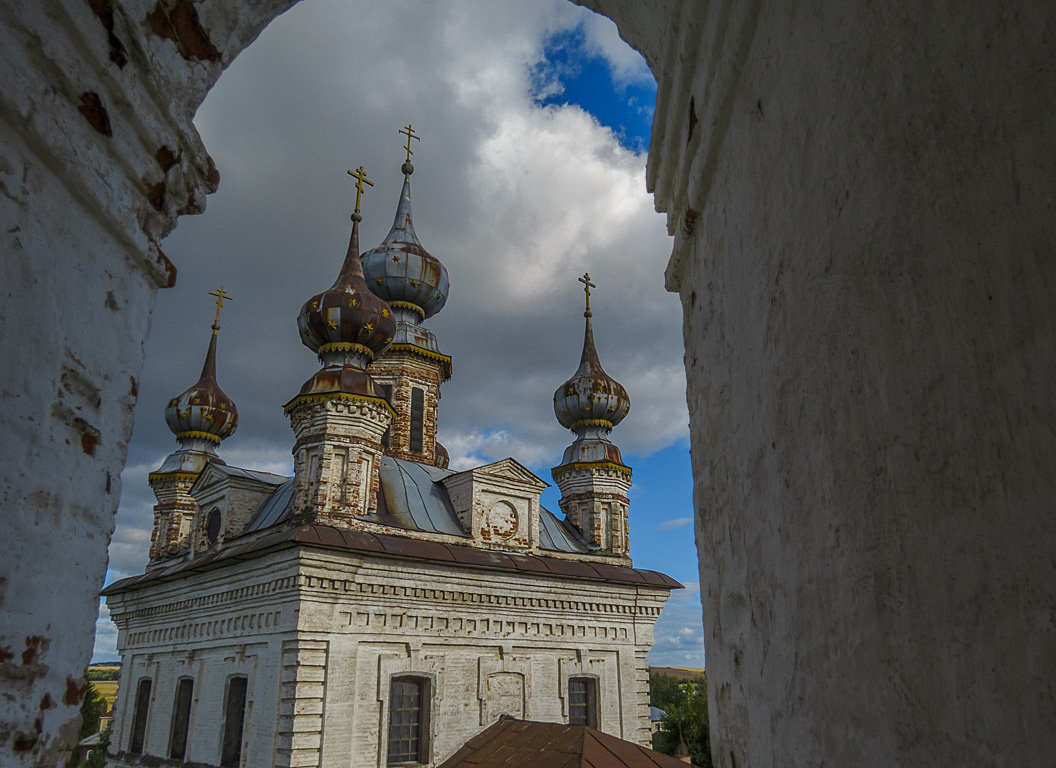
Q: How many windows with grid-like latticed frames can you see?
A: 2